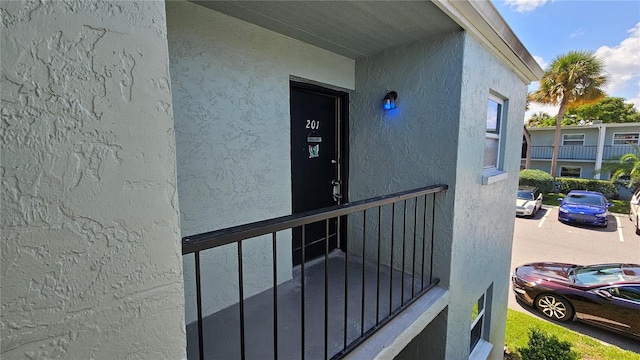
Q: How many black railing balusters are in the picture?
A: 13